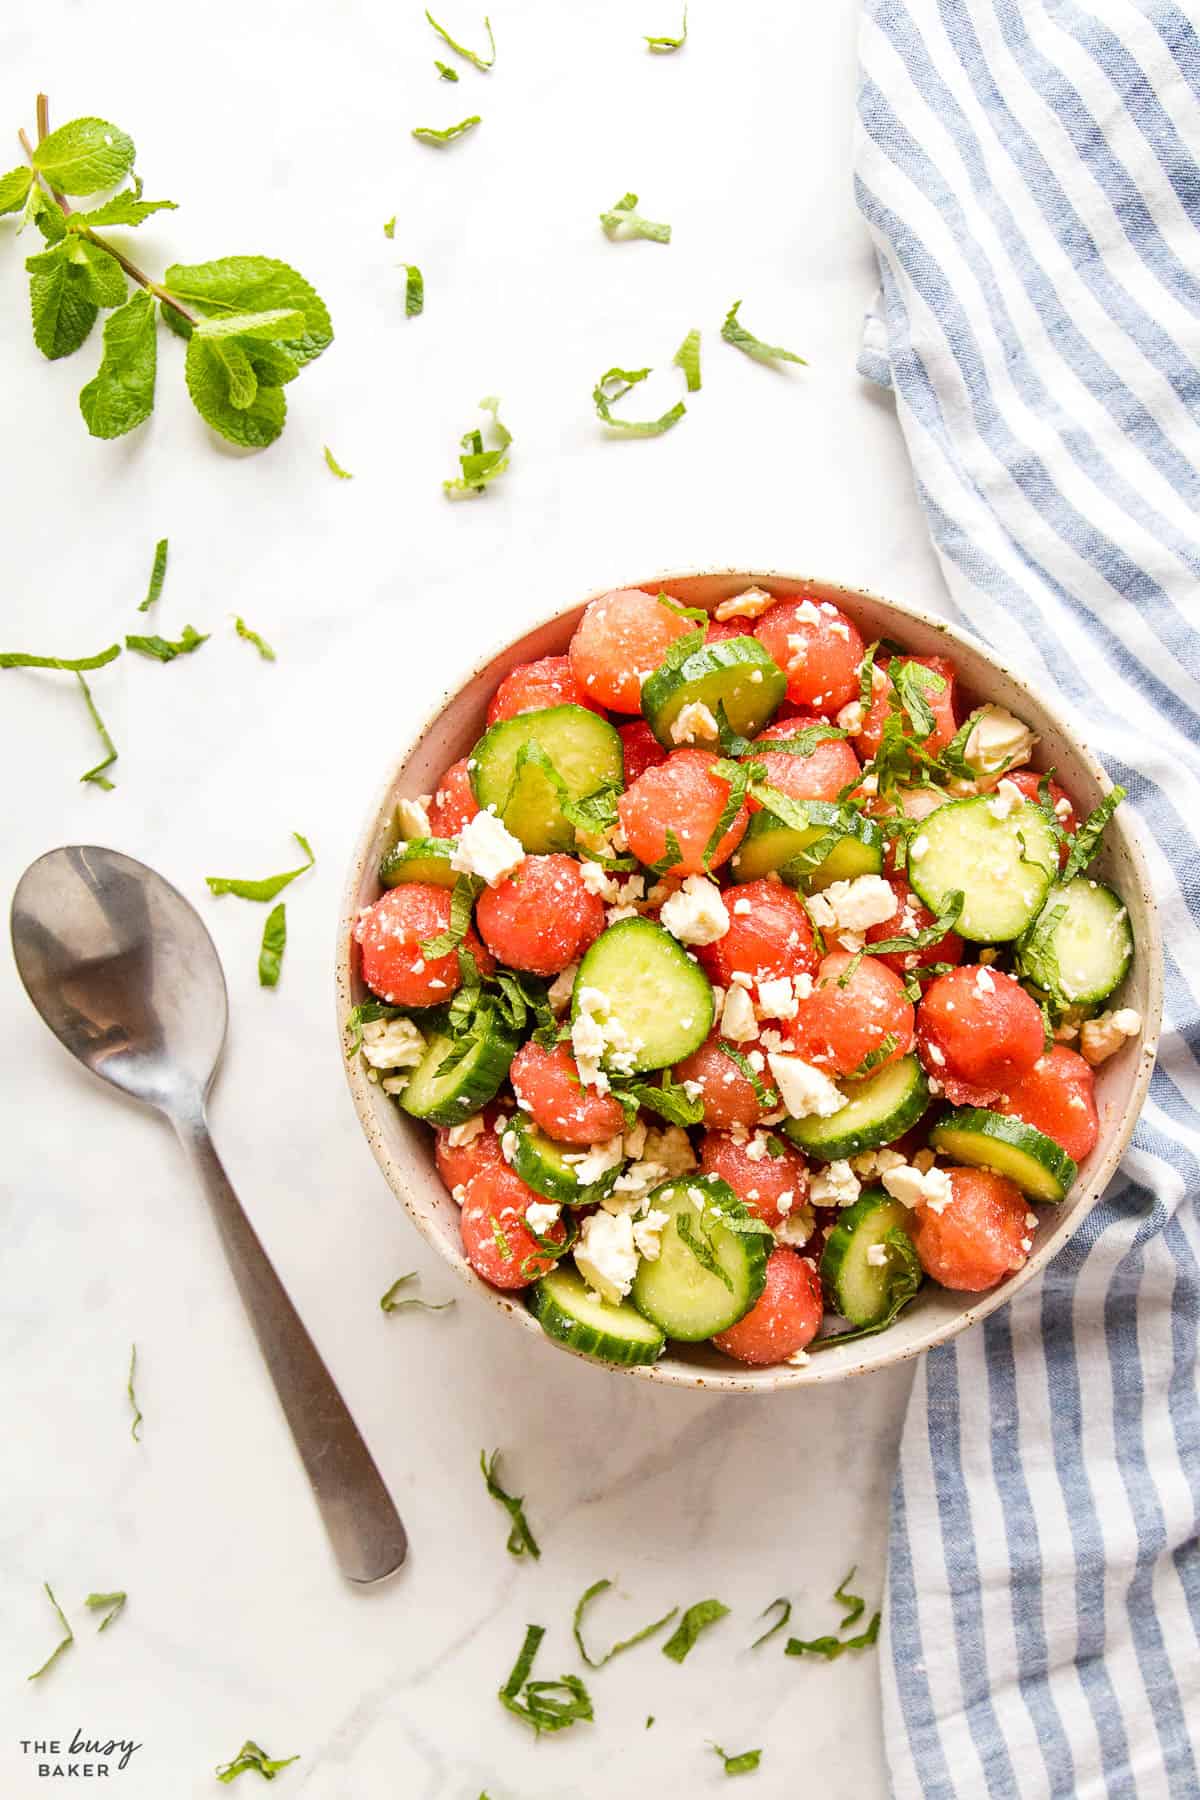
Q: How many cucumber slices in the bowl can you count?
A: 14